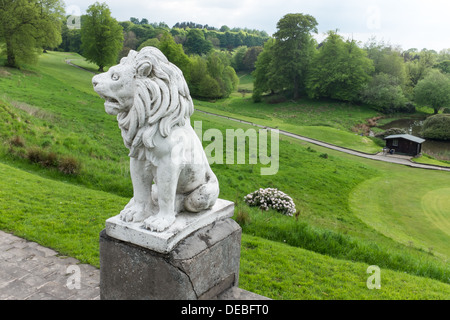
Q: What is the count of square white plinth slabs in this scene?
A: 1